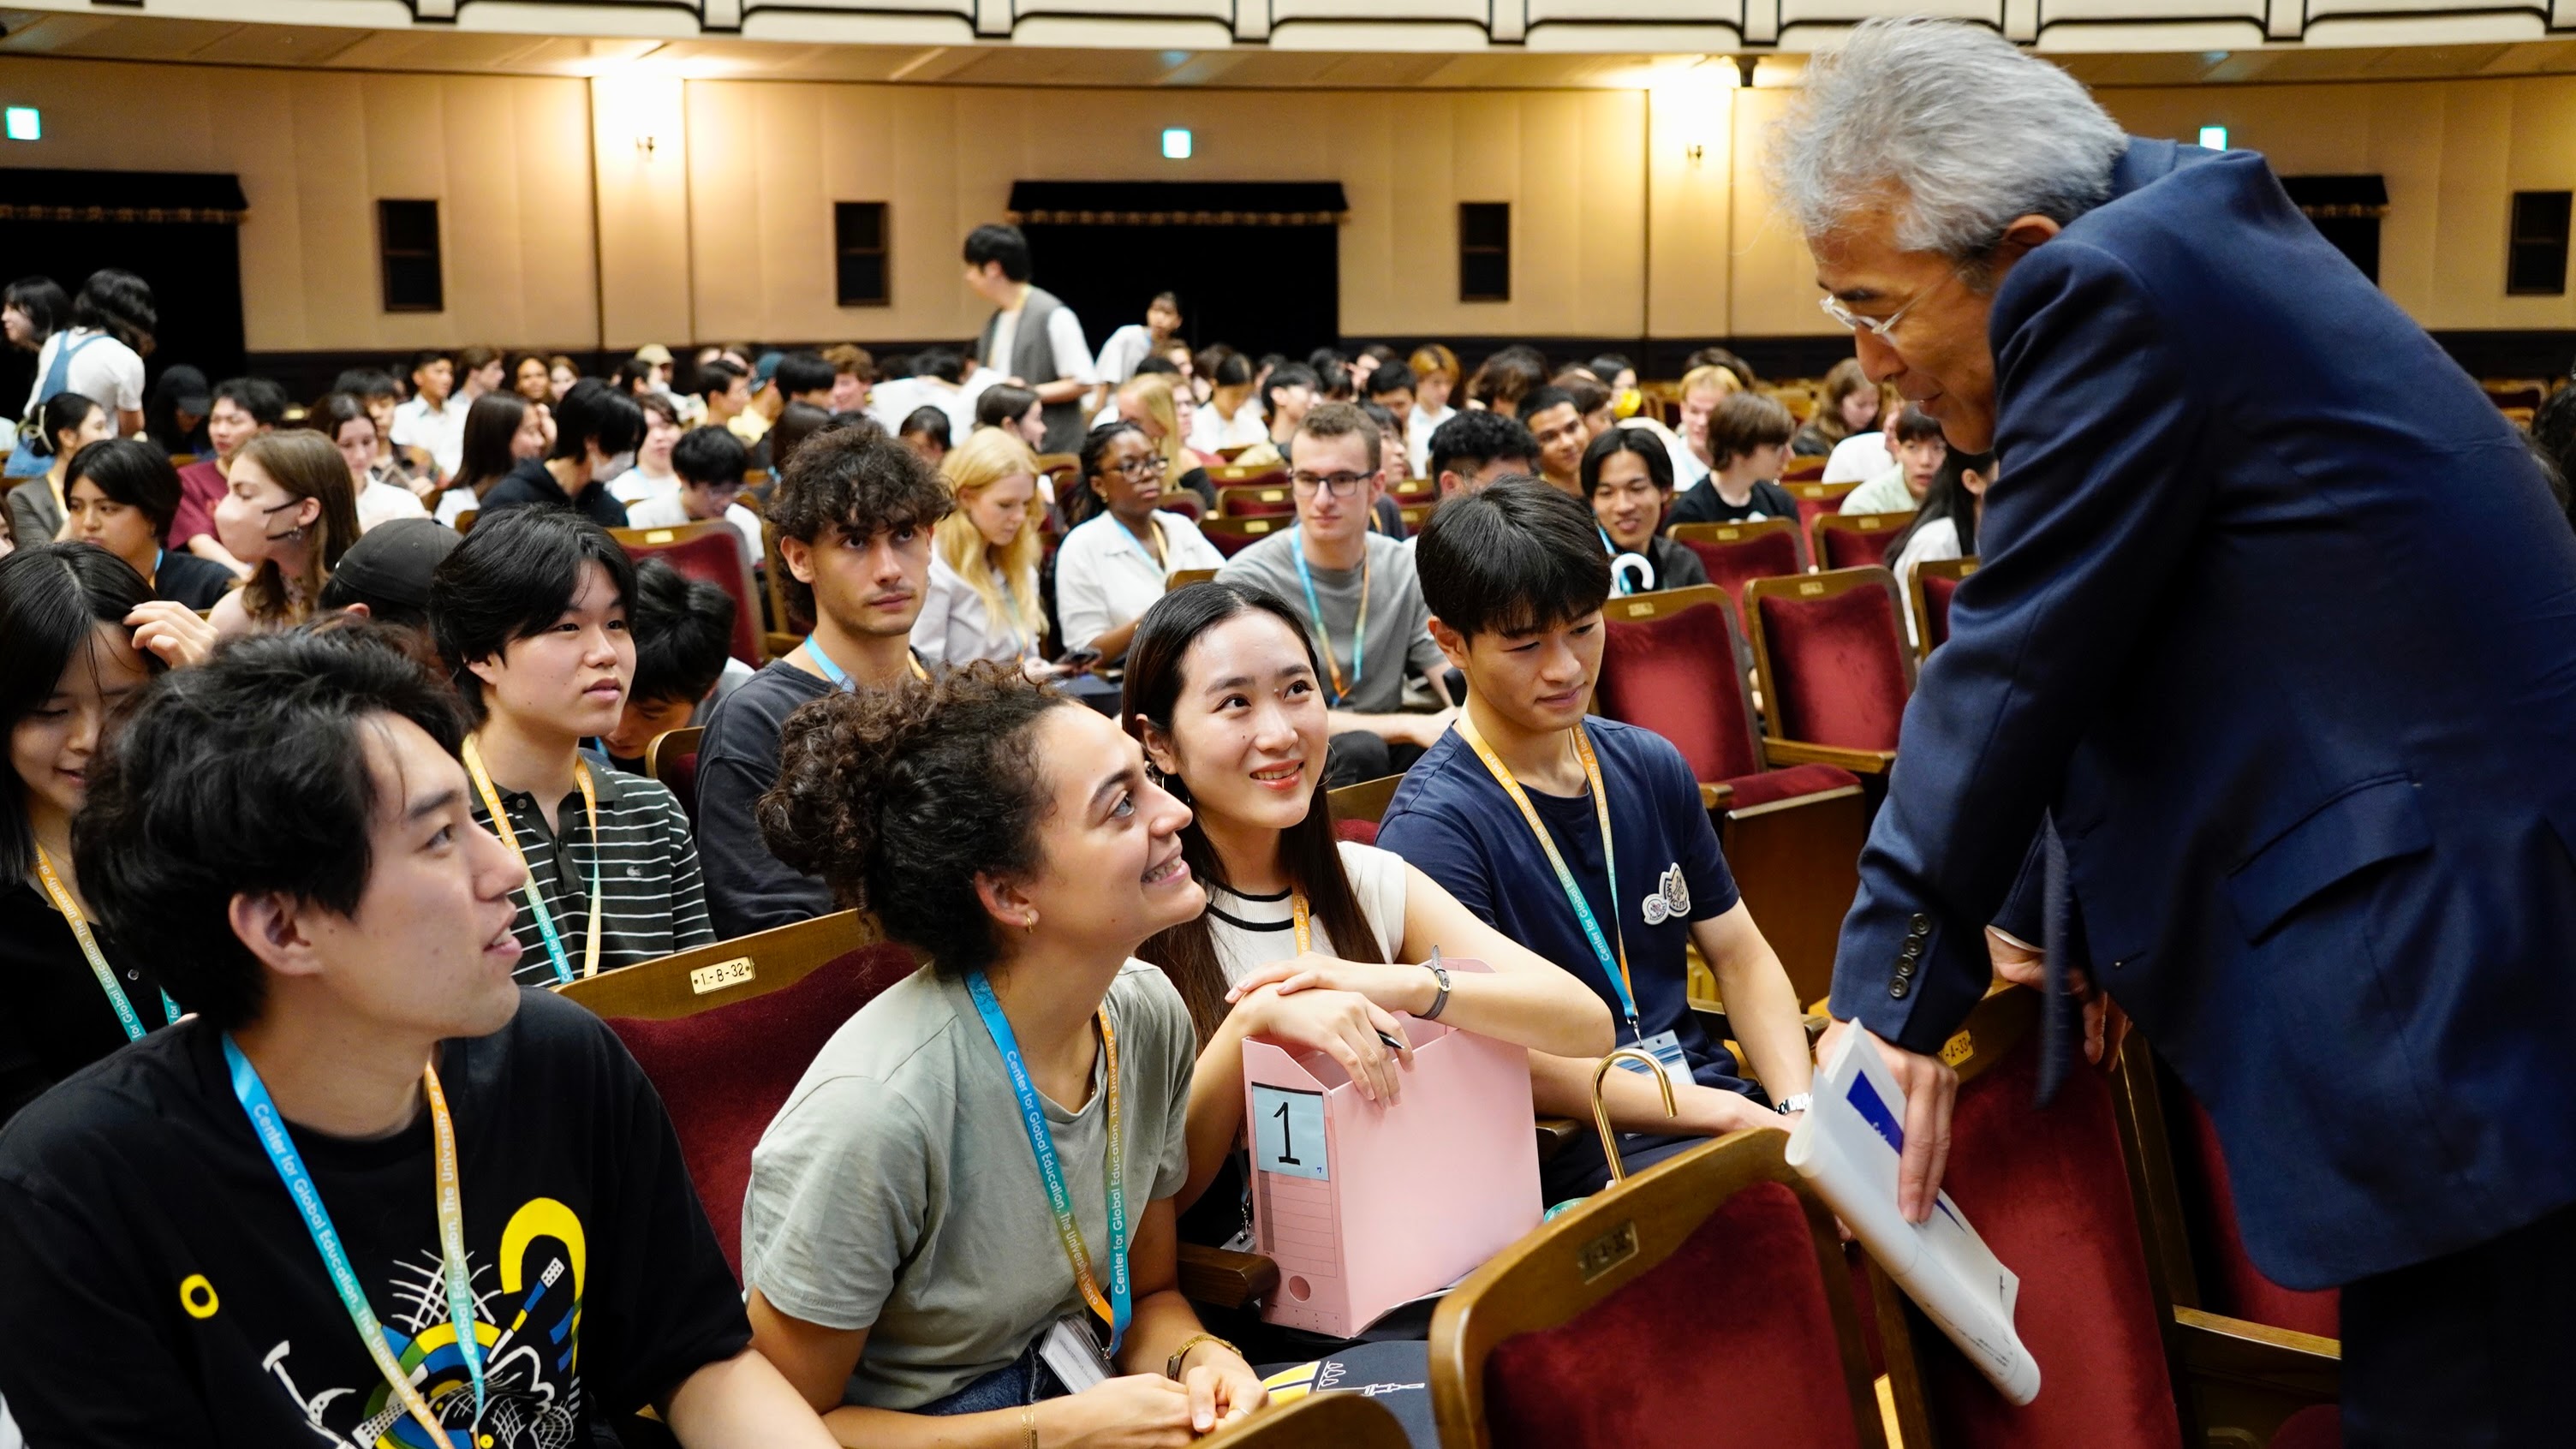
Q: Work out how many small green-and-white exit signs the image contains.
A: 3